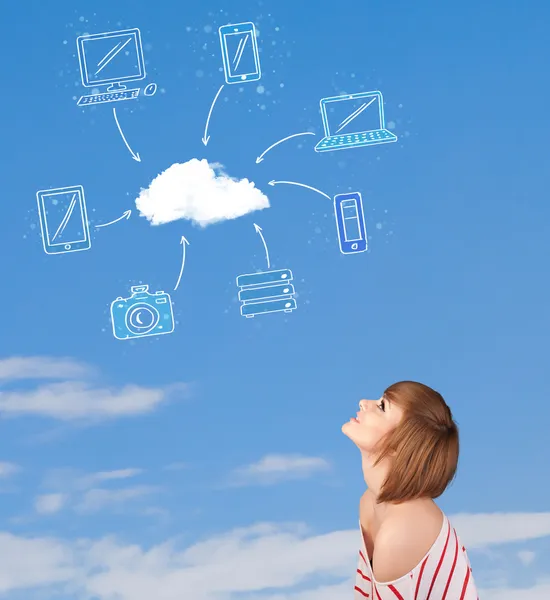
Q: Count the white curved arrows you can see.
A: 7